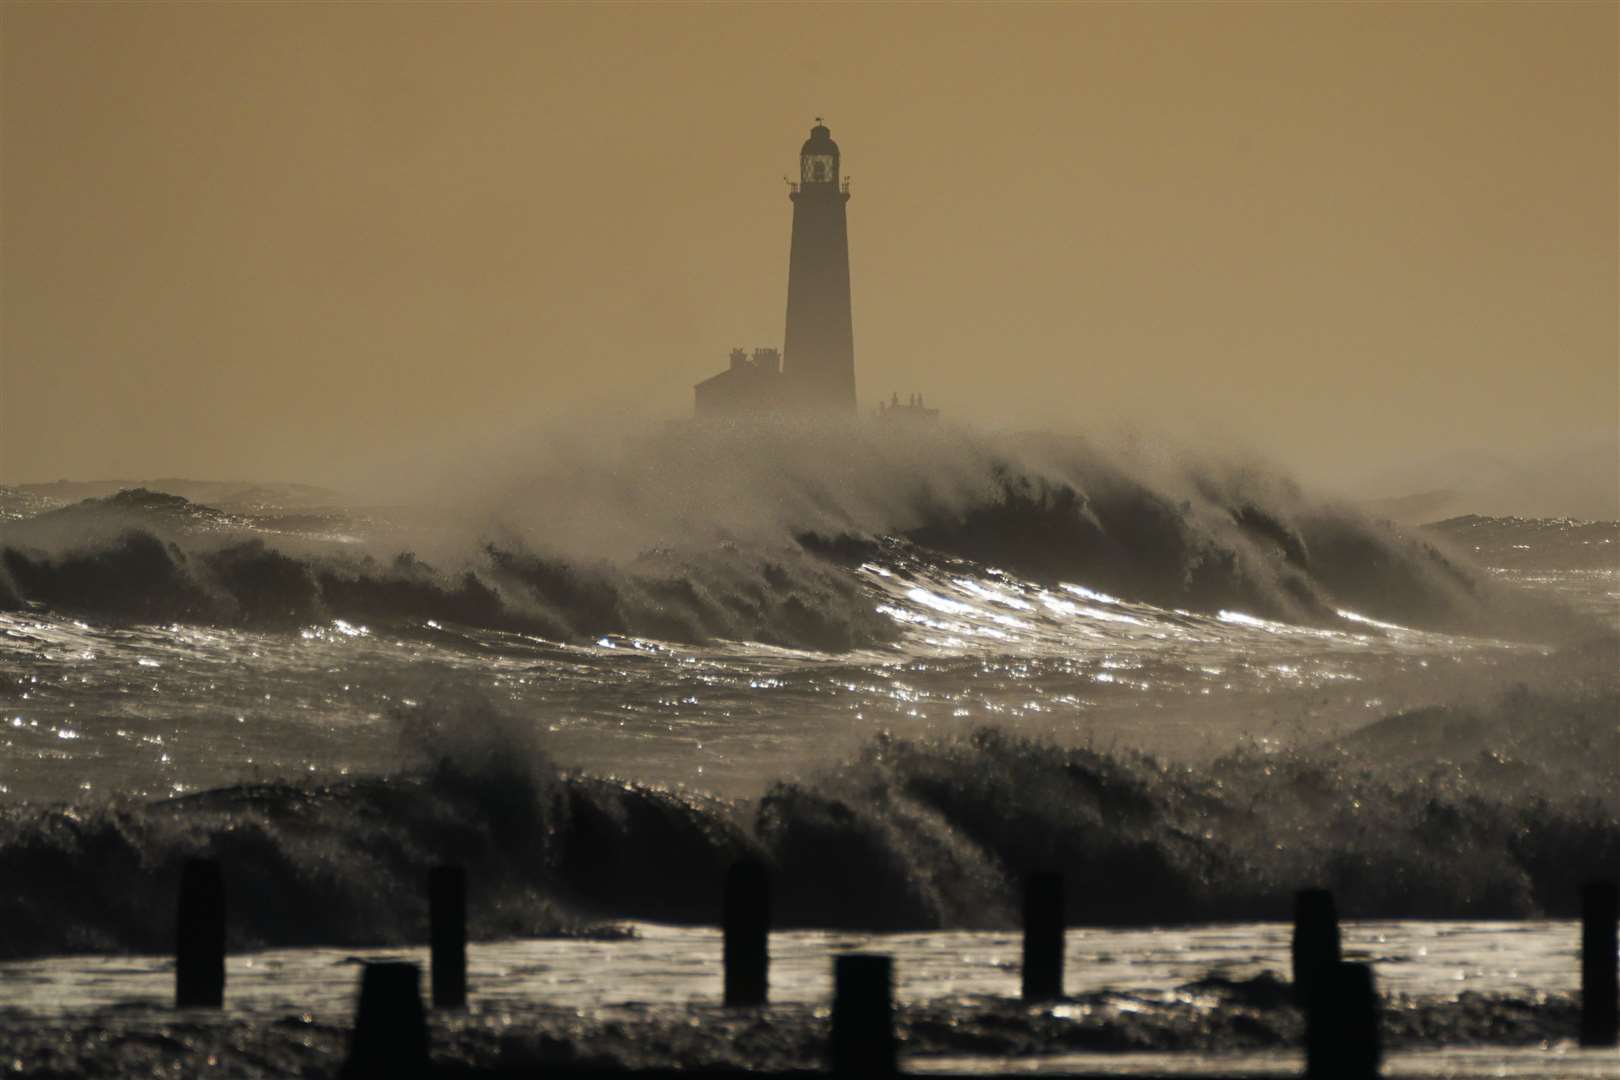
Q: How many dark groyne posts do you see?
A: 9